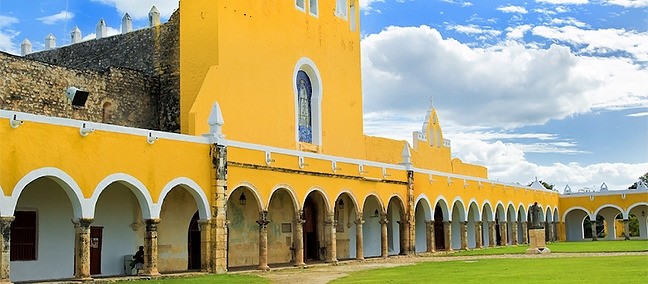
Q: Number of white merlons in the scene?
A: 6